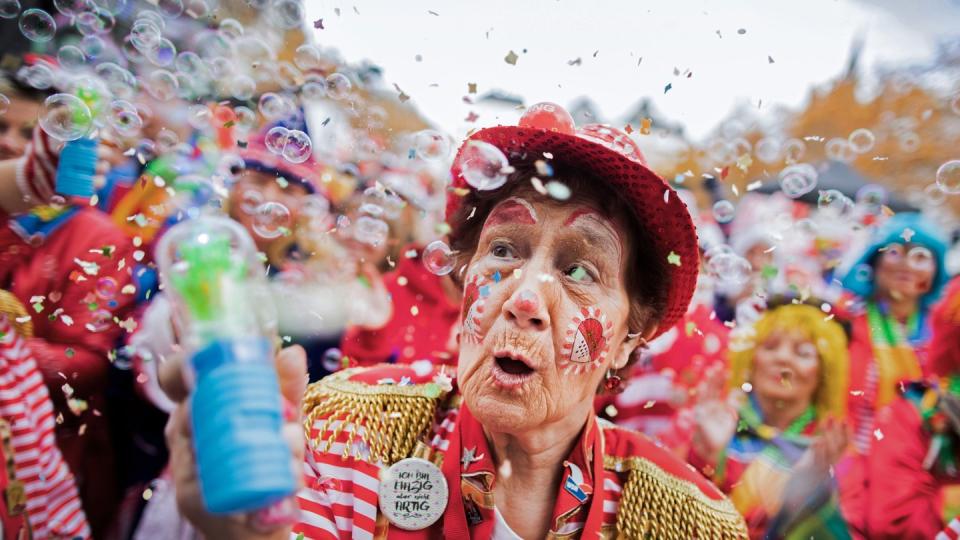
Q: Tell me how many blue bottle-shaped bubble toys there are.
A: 2